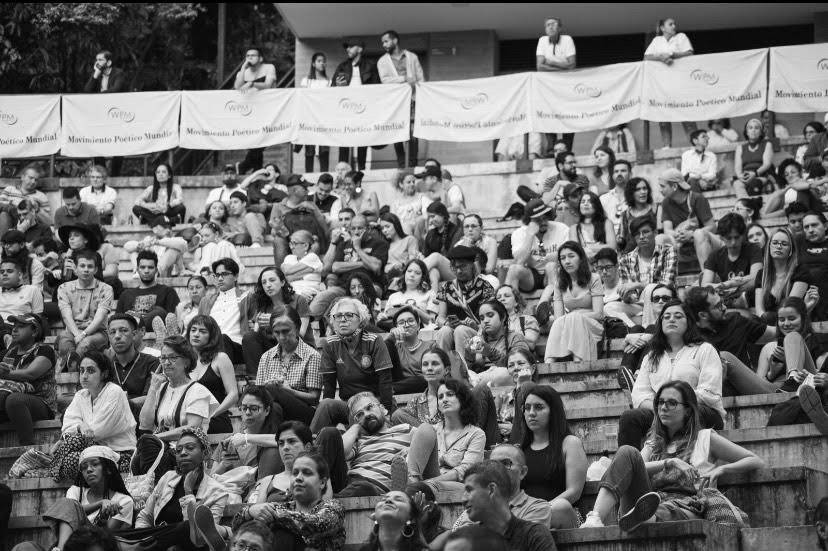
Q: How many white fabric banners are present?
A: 8